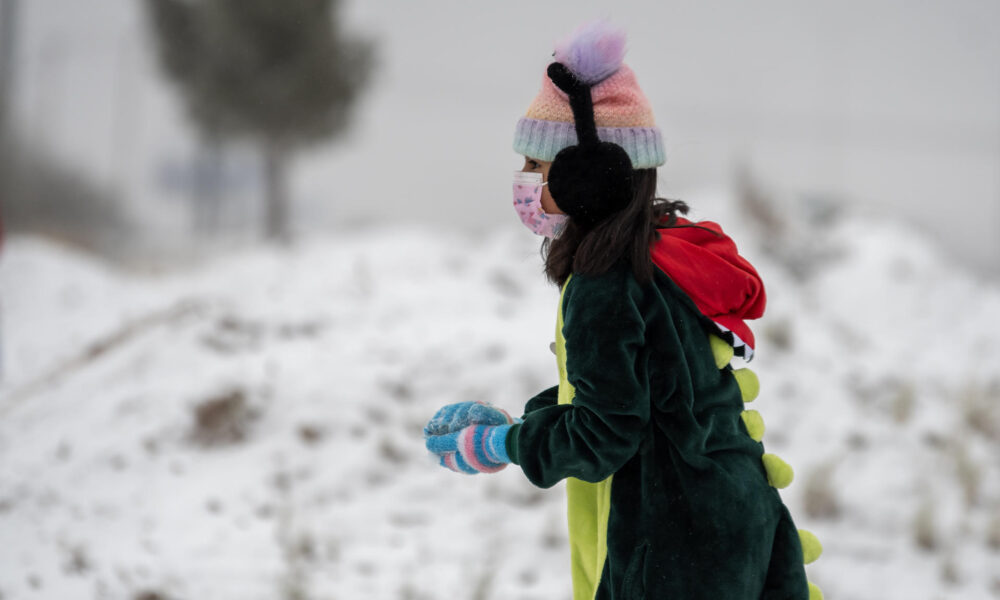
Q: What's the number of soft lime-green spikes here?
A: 6